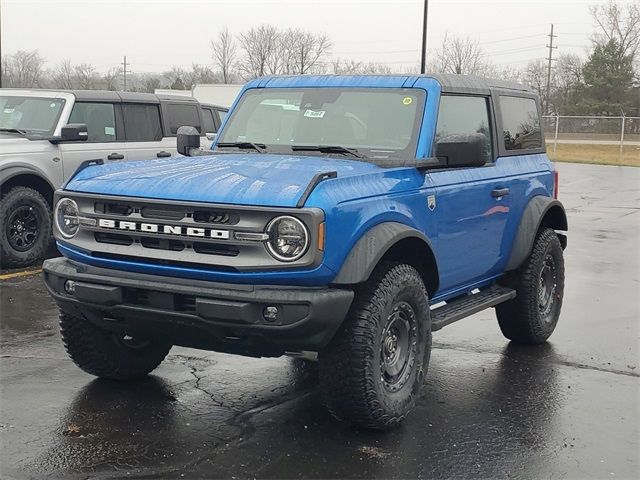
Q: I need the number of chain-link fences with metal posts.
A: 1